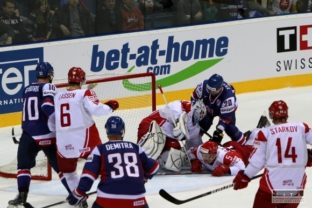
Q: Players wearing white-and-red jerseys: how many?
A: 4